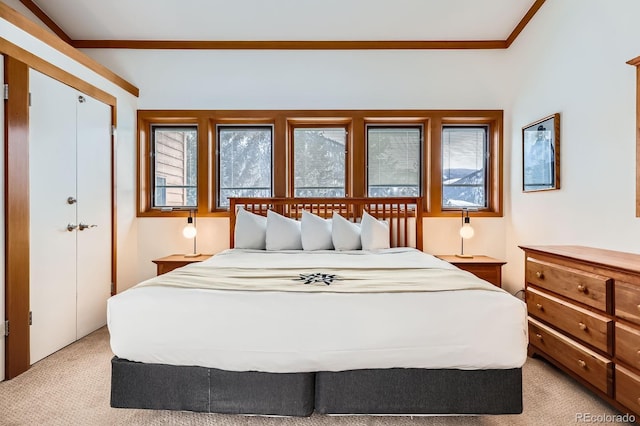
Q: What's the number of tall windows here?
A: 5